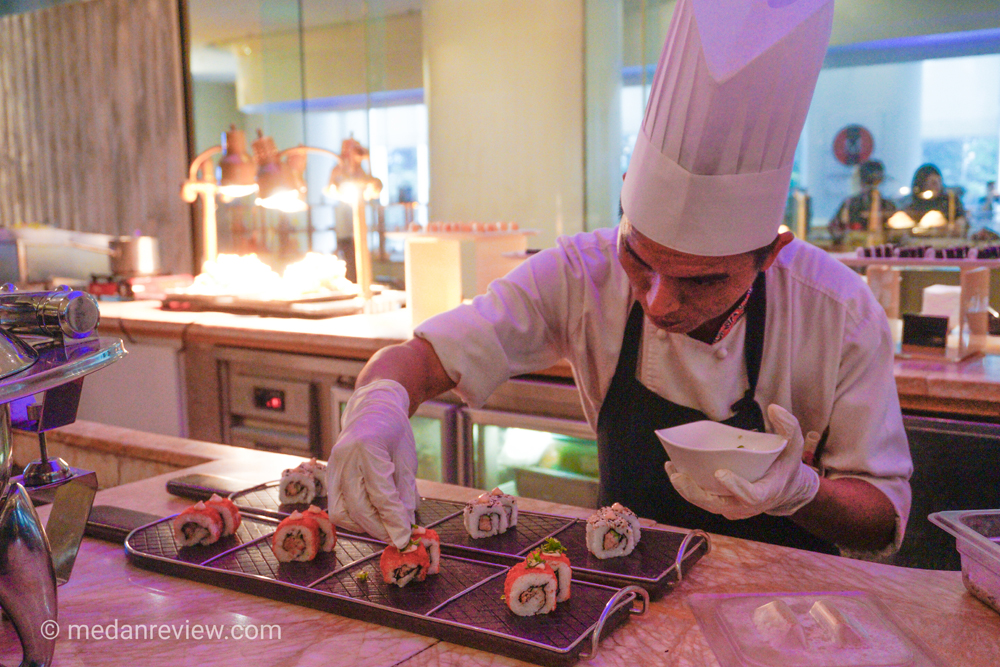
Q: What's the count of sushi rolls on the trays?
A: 14